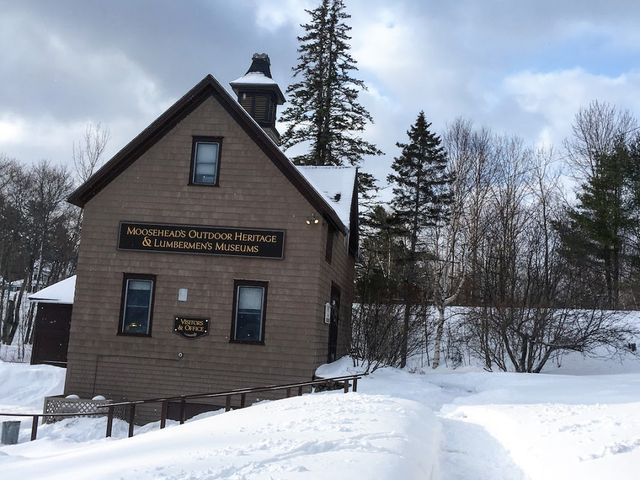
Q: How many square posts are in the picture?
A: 11